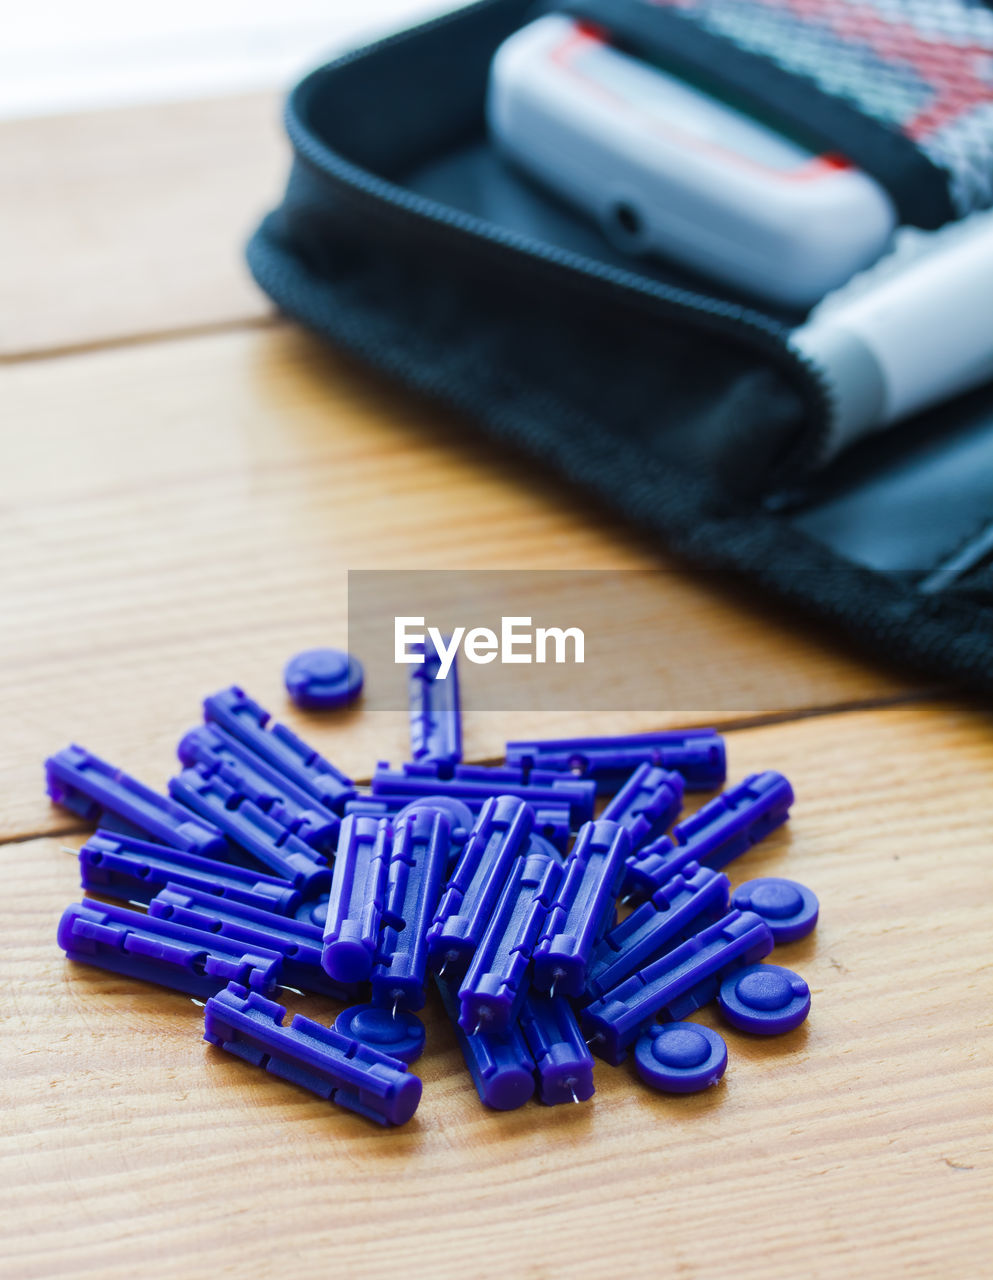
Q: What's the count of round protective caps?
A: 8